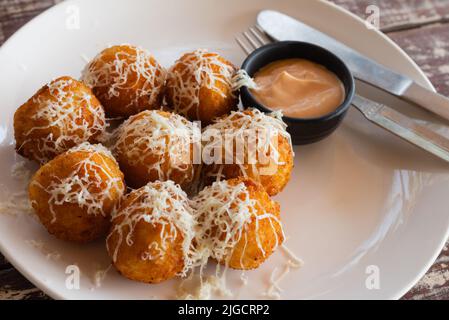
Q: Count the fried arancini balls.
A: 8